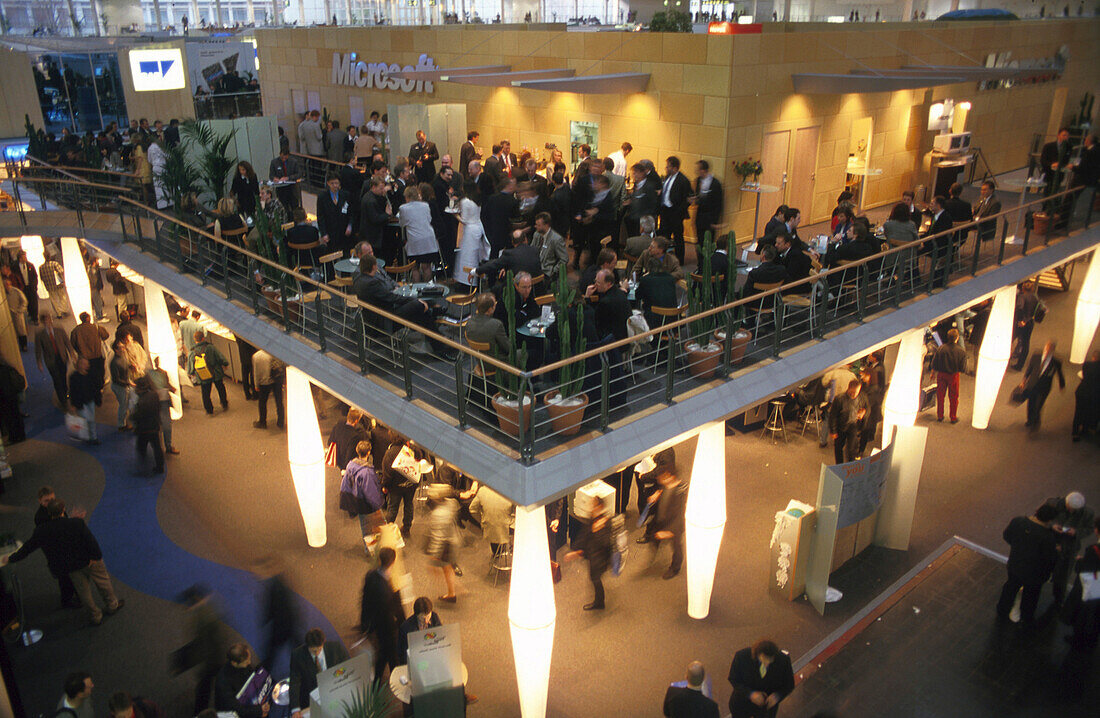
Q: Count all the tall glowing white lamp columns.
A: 9